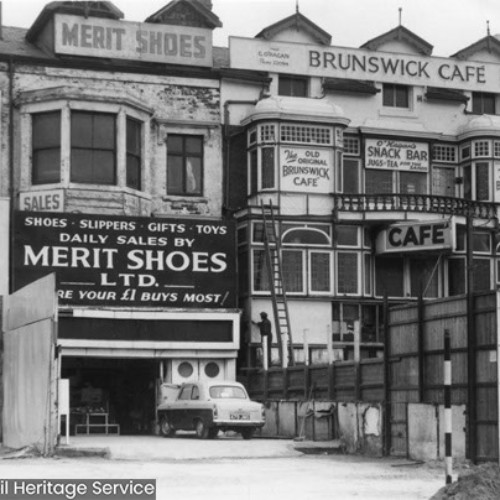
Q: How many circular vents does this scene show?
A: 2